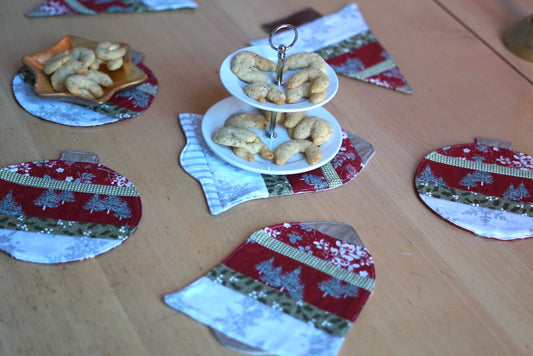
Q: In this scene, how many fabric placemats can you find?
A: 7